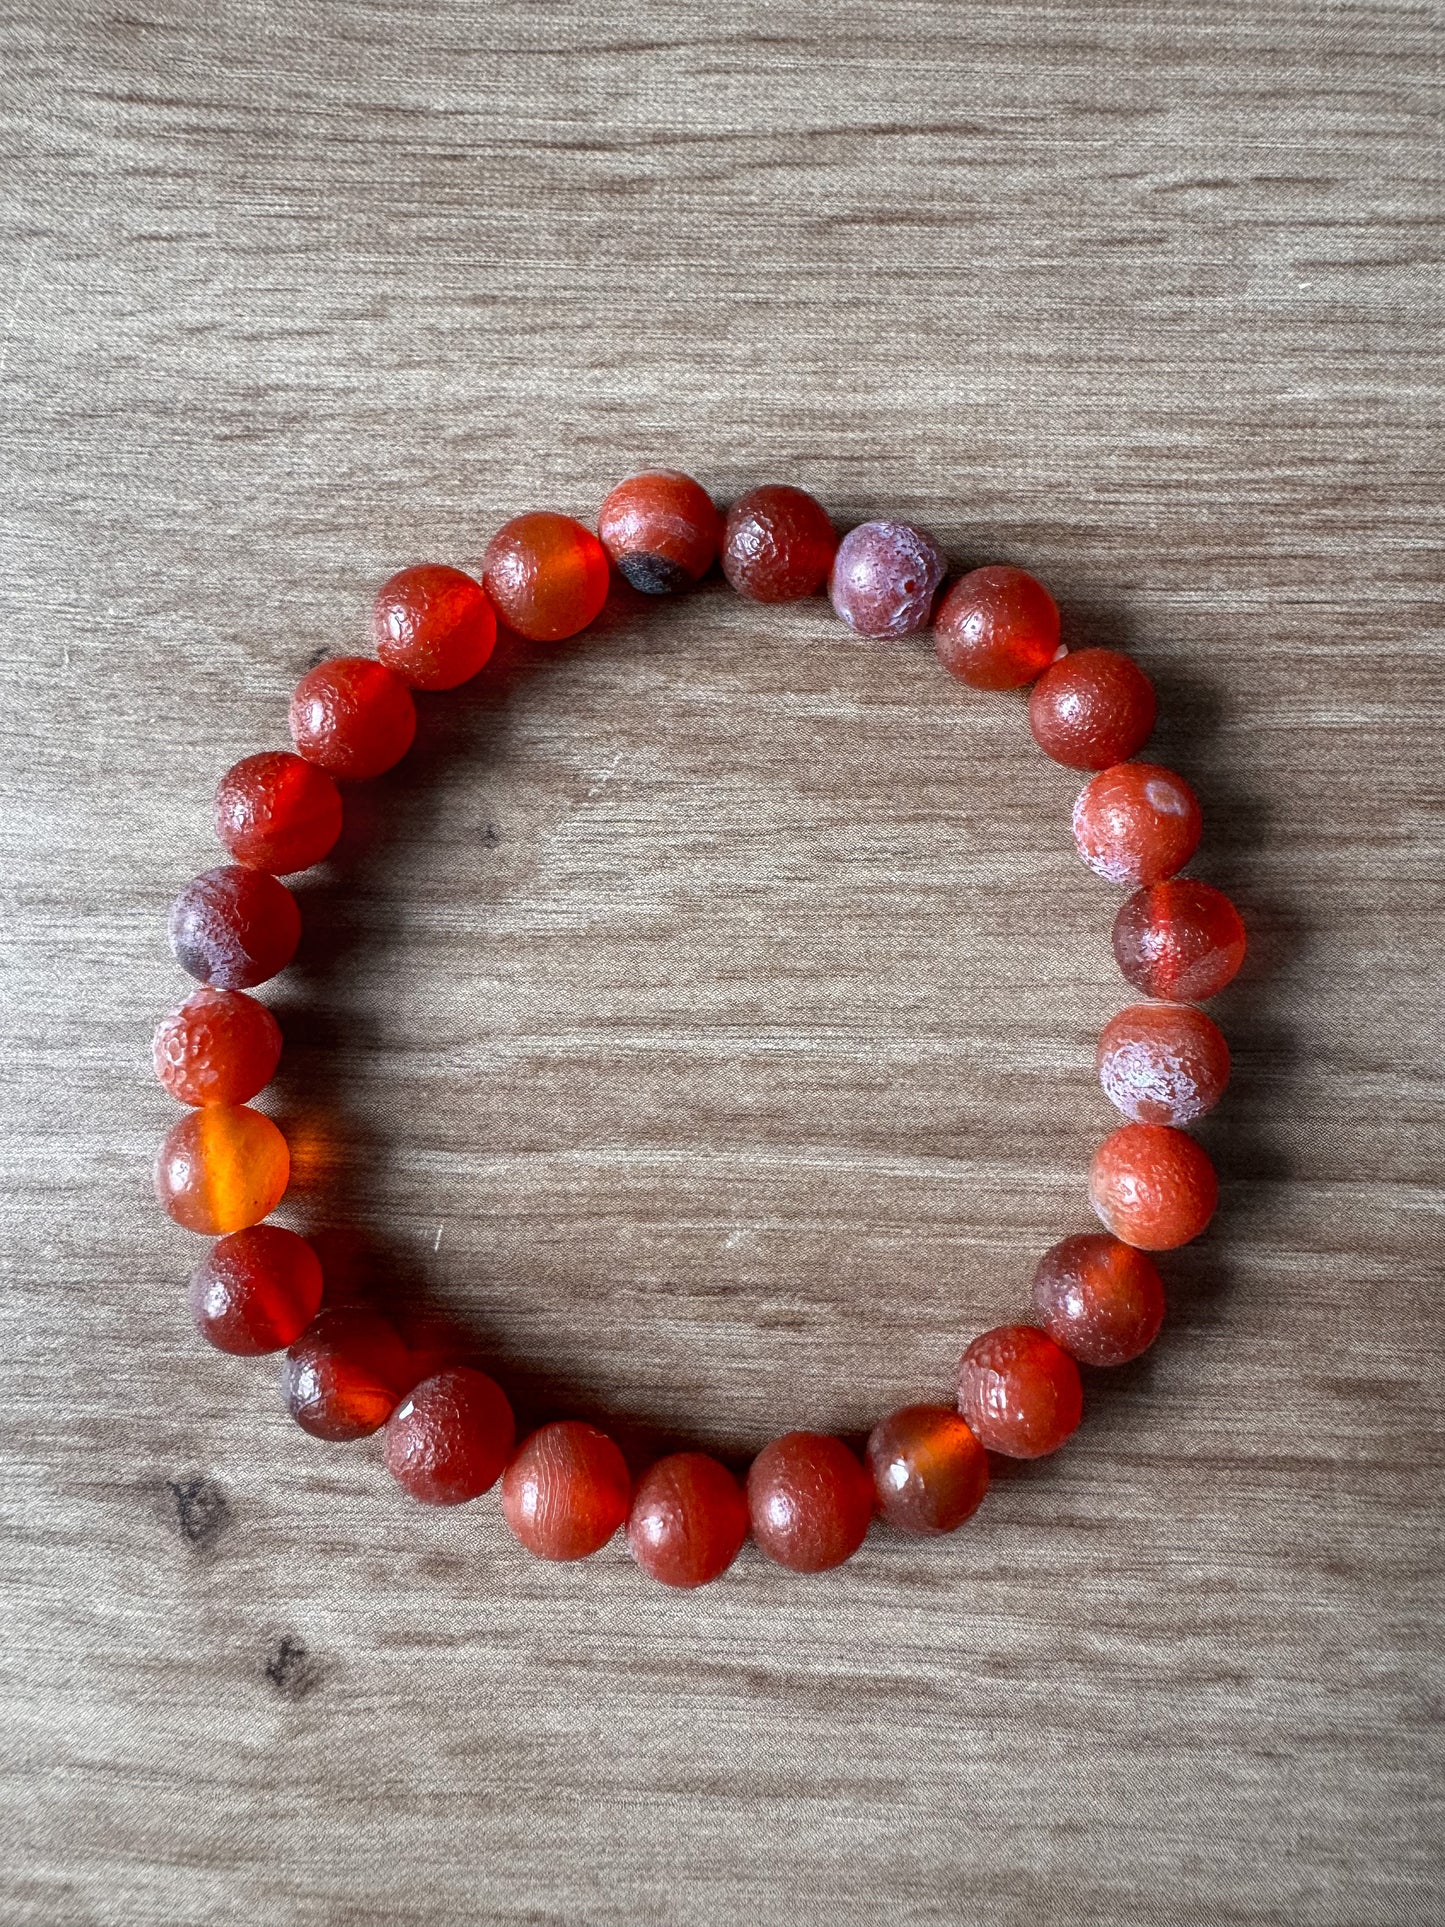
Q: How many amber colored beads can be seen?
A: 1